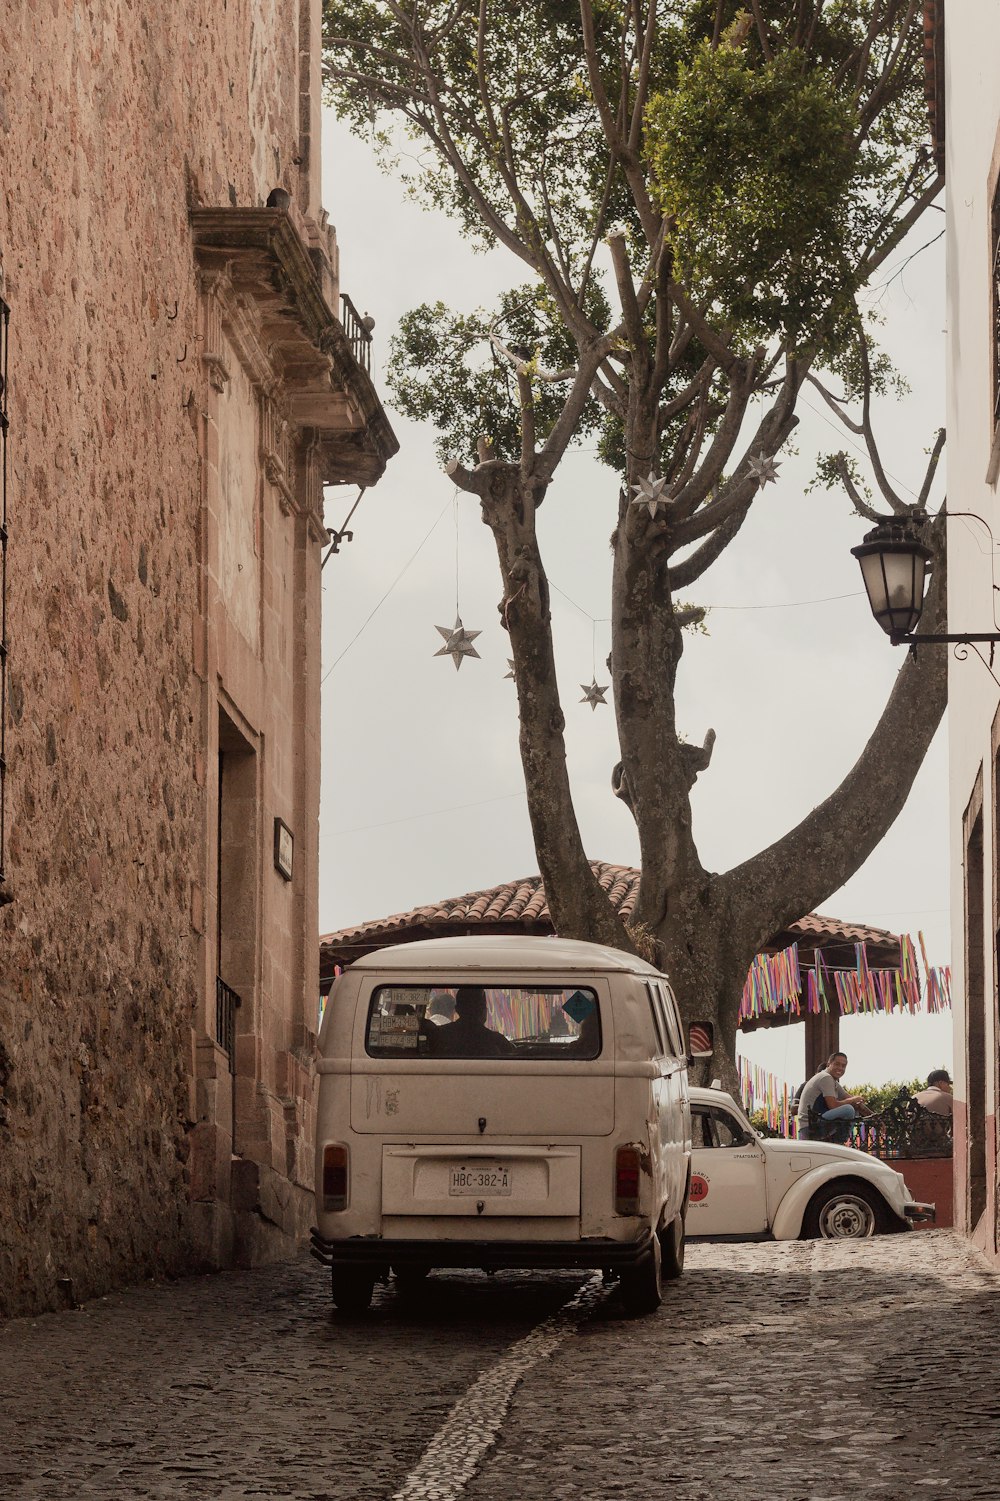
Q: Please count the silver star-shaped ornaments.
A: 5